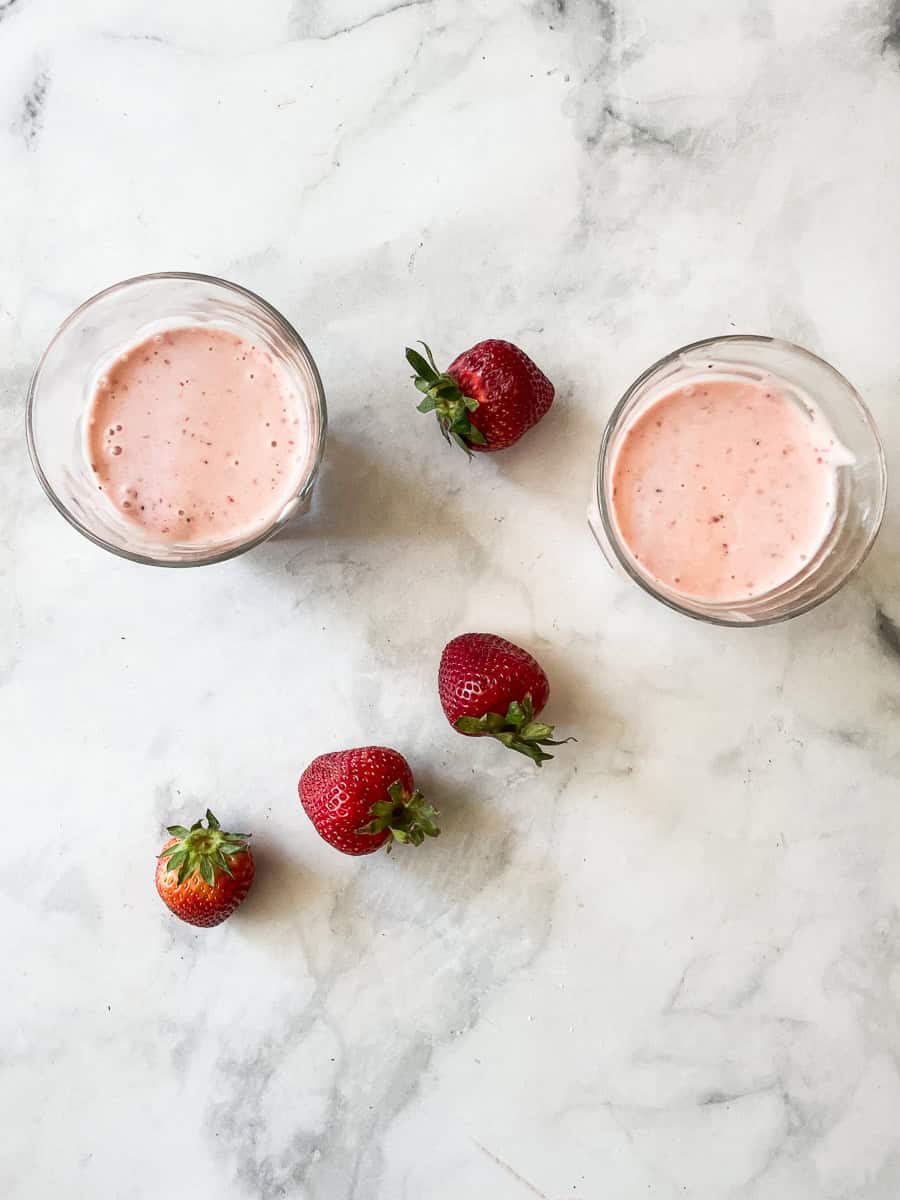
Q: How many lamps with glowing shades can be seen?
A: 0